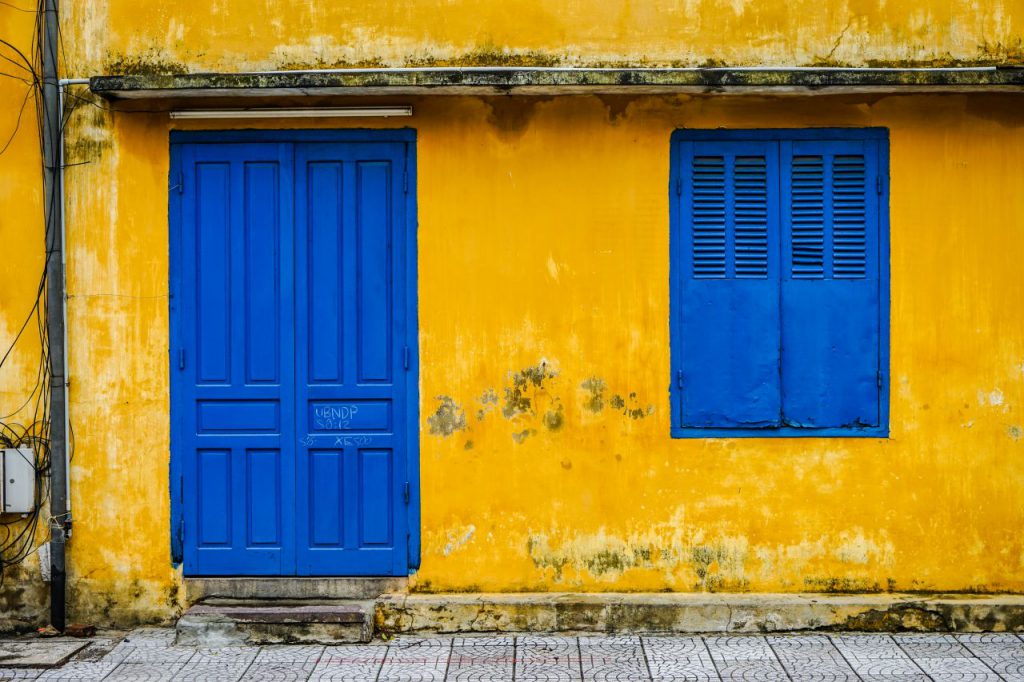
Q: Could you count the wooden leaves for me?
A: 4